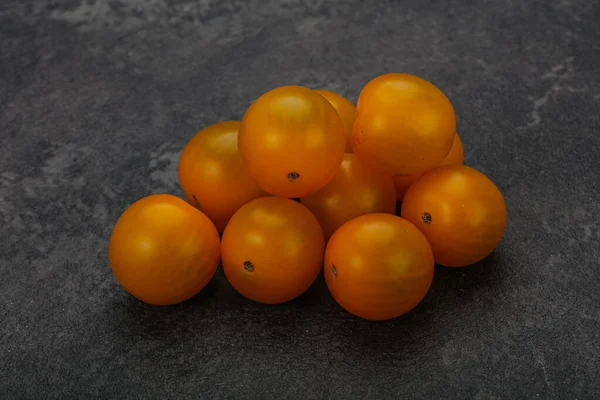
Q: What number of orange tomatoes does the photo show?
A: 10